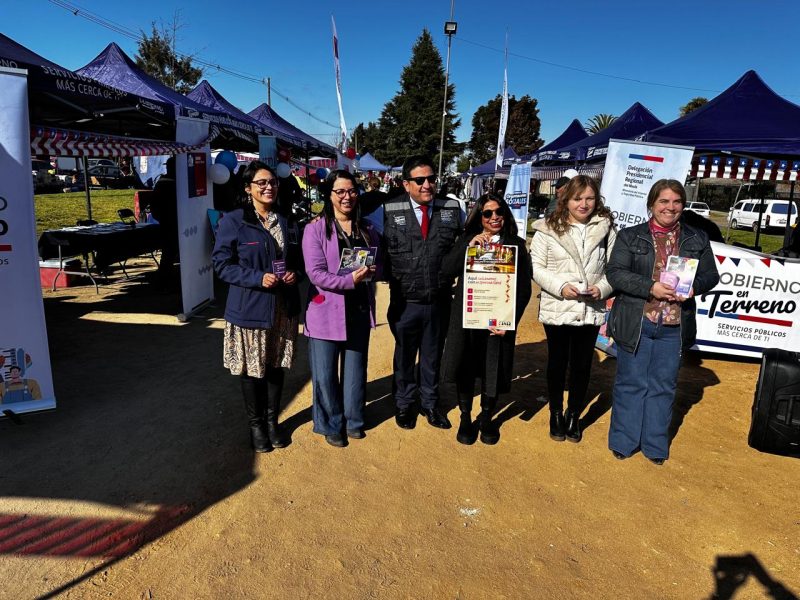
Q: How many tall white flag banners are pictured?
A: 2